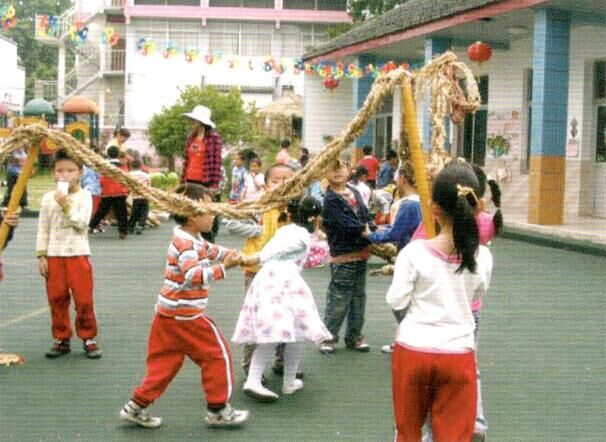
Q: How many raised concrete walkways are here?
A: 1